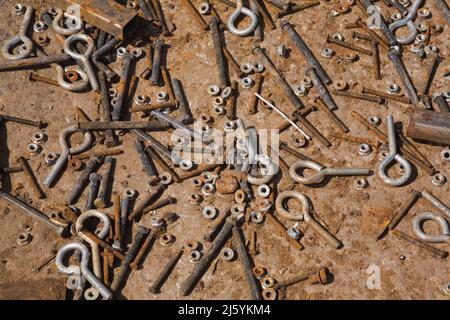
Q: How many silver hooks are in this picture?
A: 14